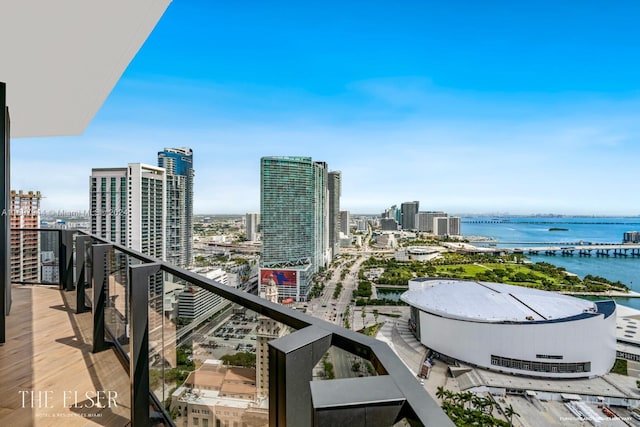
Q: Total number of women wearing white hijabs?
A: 0